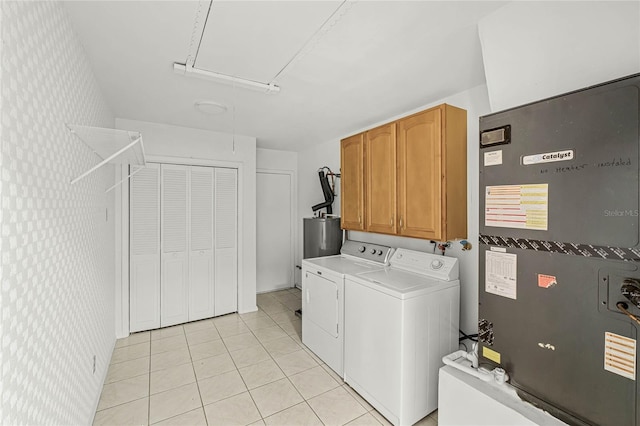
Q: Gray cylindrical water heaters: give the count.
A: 1